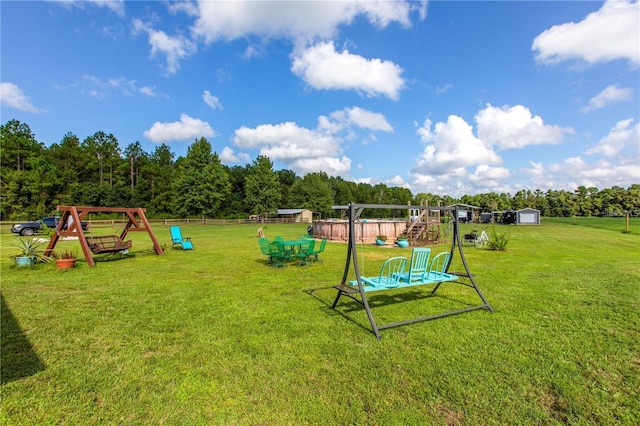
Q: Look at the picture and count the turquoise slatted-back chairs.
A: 3